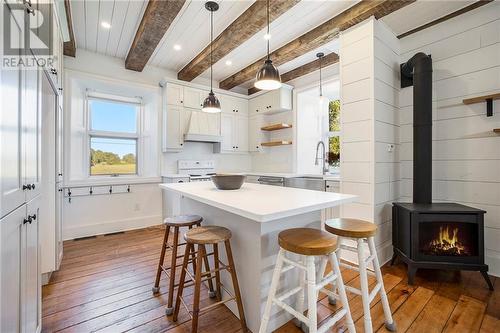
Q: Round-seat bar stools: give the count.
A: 4